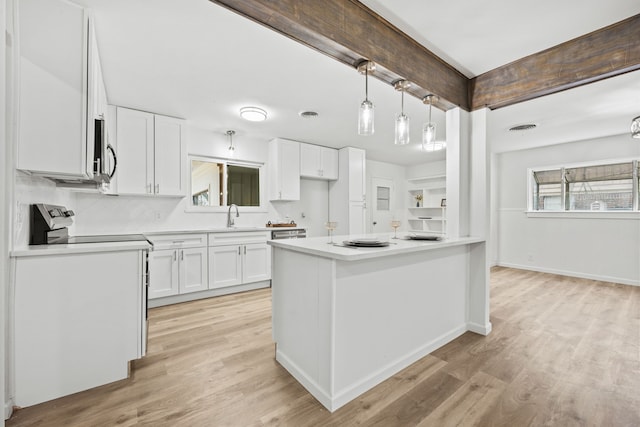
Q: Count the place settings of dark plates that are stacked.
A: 2